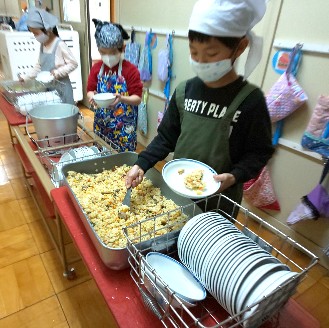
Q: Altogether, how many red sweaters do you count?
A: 1